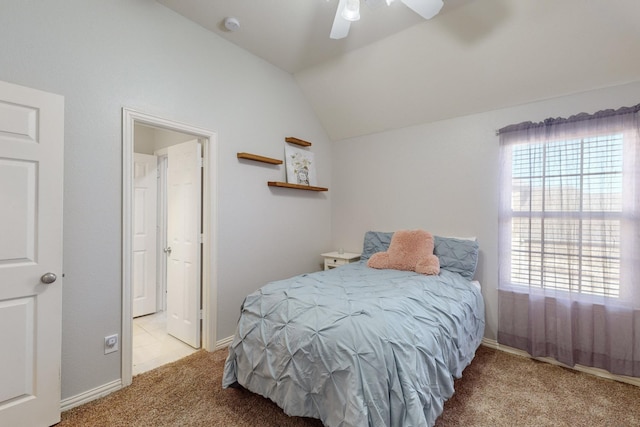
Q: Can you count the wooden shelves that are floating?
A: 3